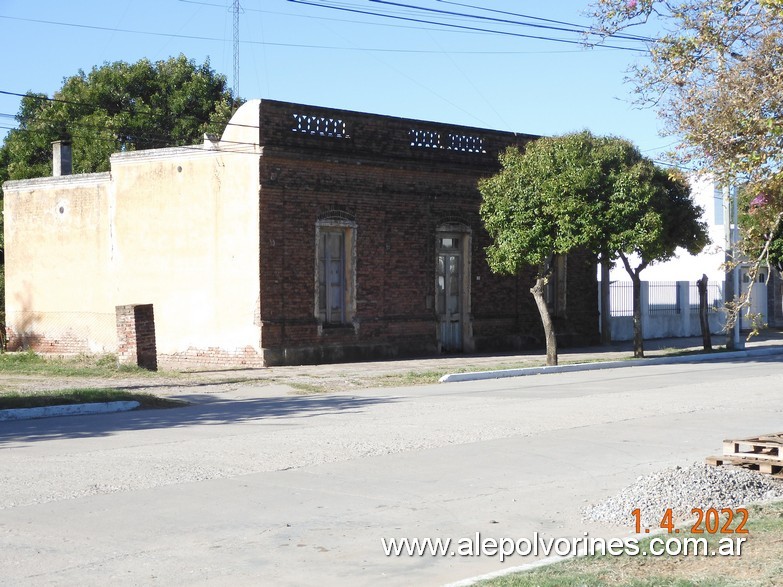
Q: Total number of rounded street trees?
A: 2